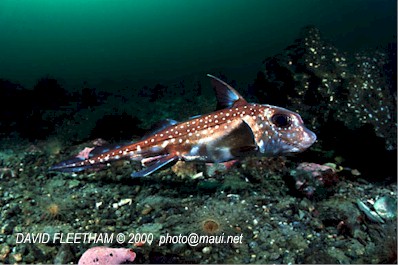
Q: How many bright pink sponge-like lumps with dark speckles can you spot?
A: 1